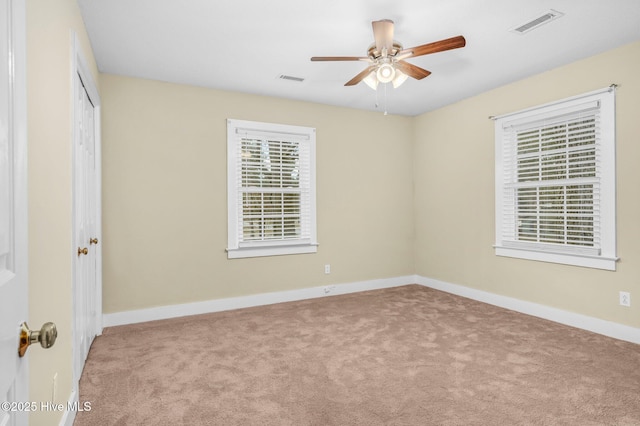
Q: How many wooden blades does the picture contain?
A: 5